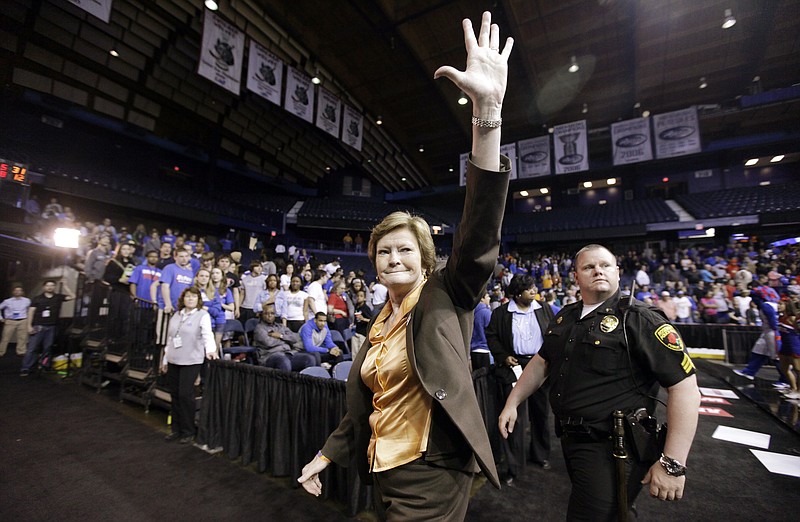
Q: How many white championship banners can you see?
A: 12